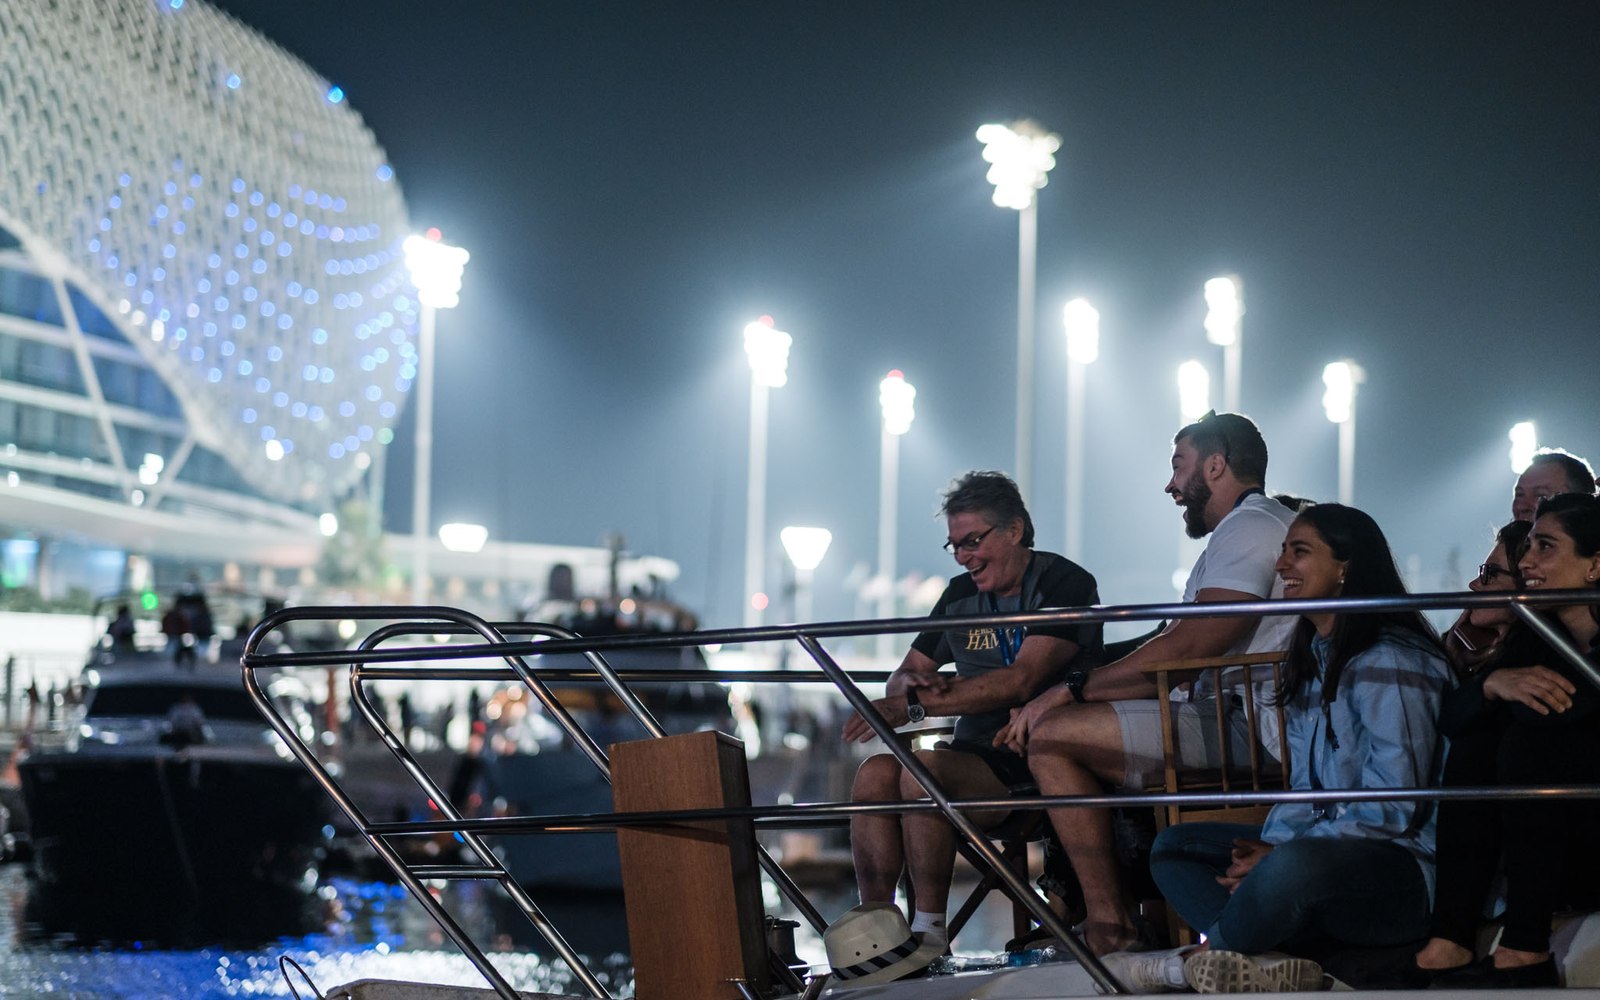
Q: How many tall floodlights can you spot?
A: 9